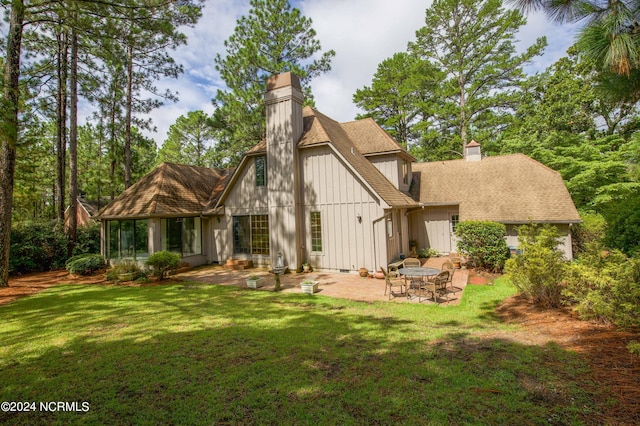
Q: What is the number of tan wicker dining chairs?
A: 4